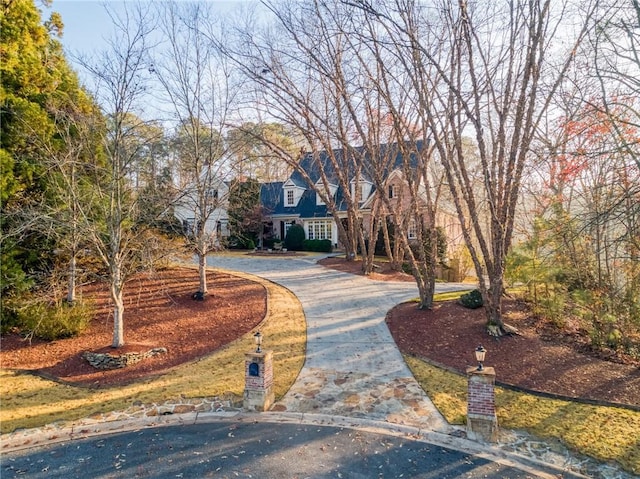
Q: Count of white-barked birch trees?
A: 3